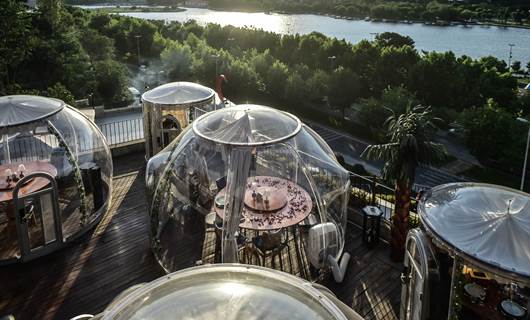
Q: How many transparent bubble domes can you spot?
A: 5